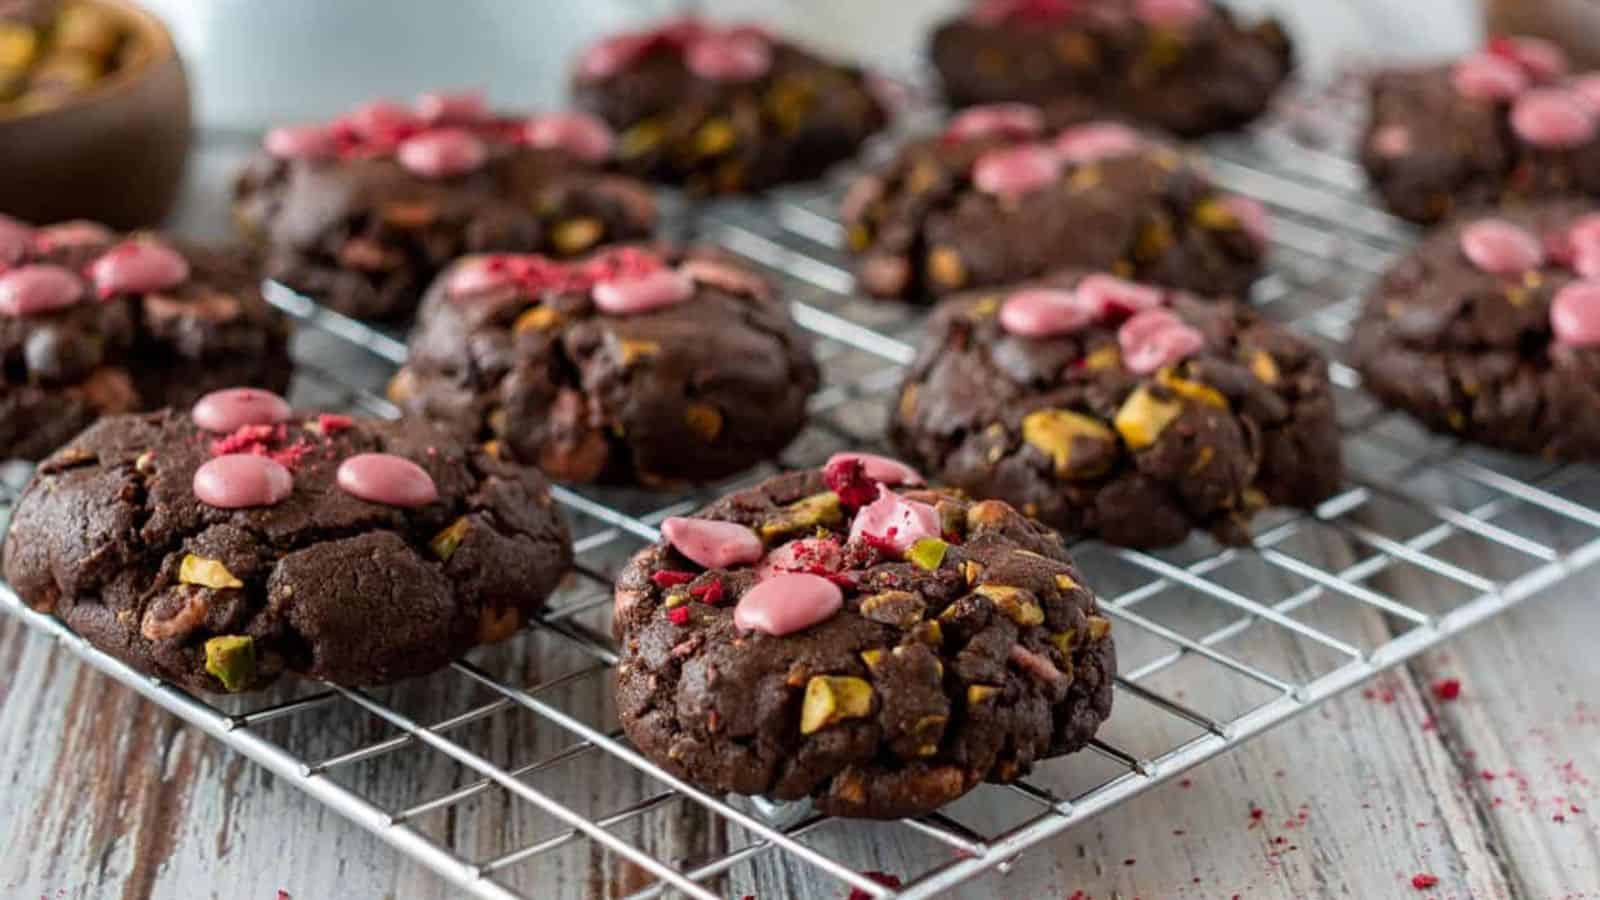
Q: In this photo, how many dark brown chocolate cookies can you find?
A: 11